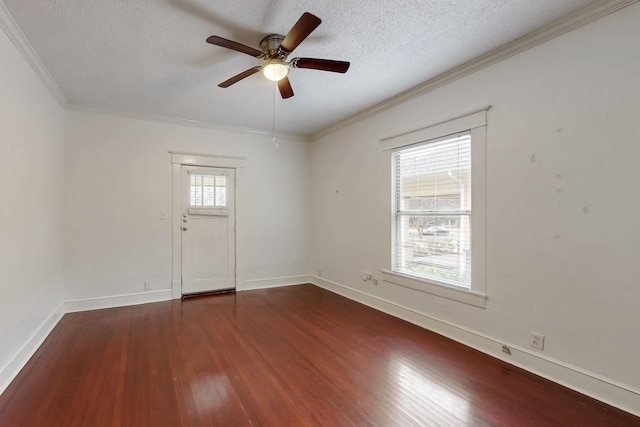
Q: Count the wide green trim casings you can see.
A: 0